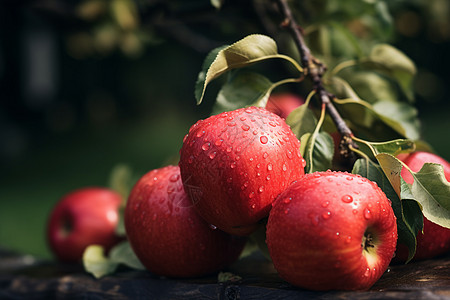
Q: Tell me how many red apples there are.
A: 6